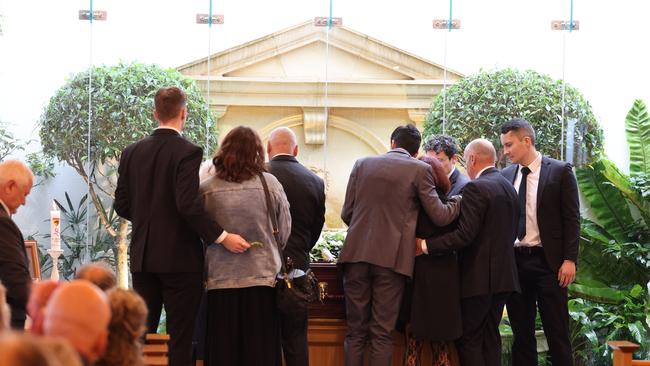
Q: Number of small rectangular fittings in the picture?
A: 5